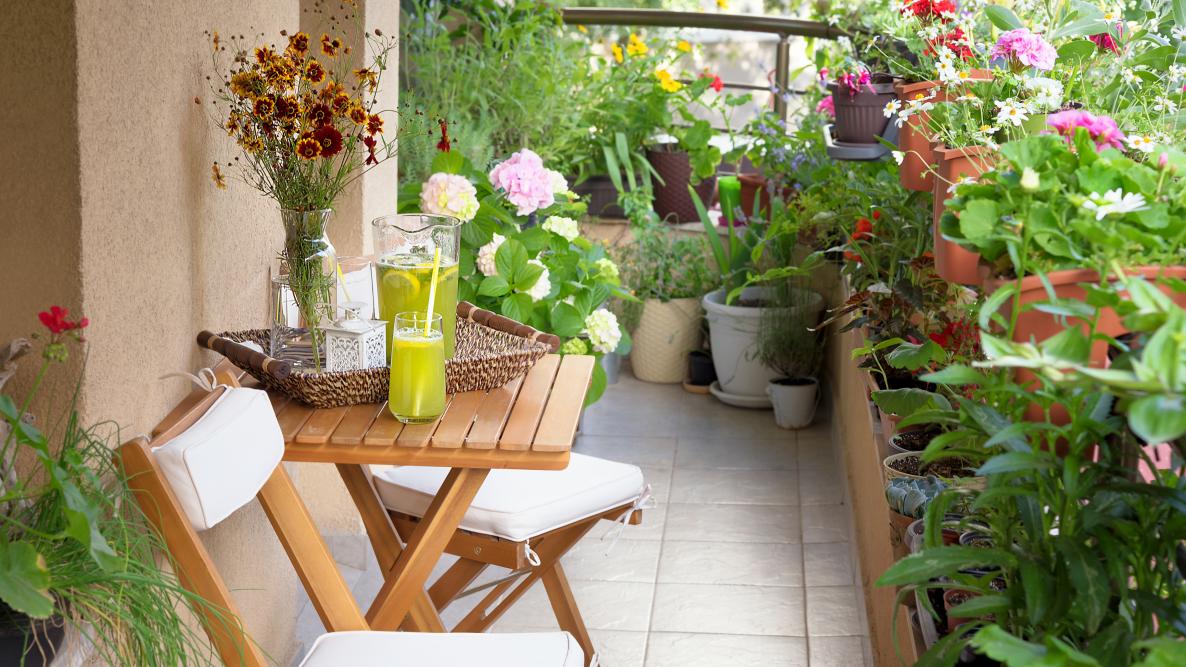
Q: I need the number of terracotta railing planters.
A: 3